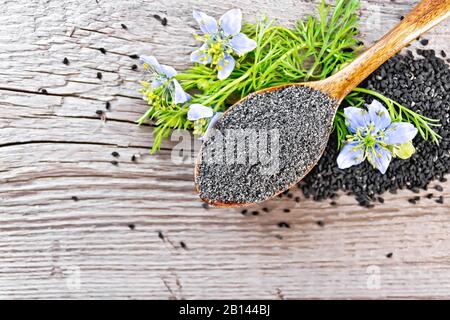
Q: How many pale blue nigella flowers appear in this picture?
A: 4